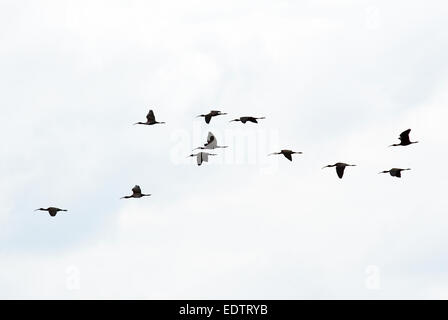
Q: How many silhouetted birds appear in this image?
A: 11